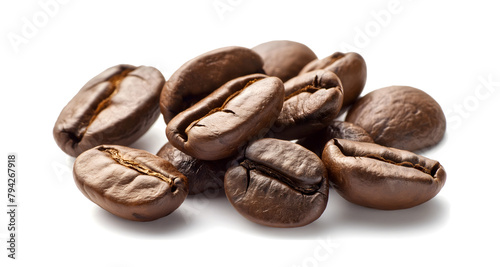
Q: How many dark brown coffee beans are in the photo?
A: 12